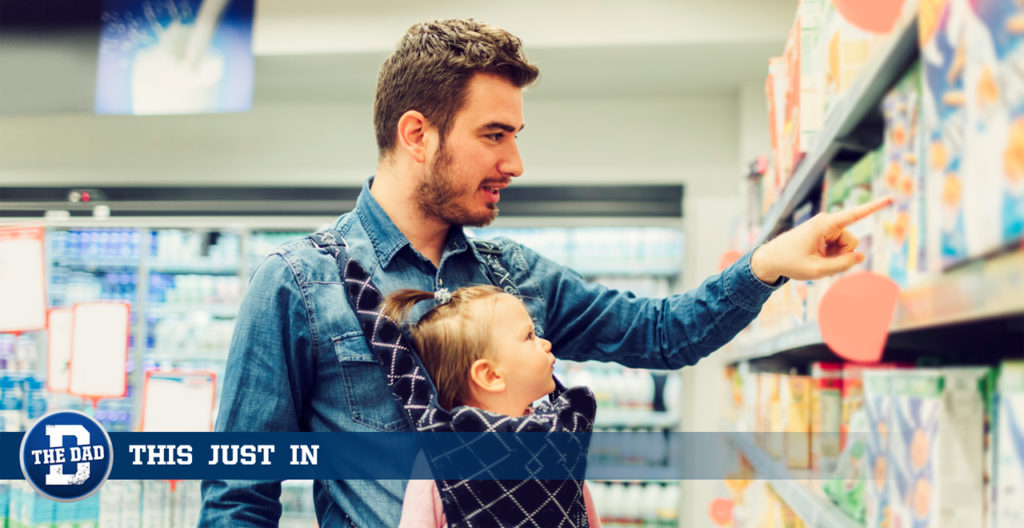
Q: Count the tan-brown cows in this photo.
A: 0